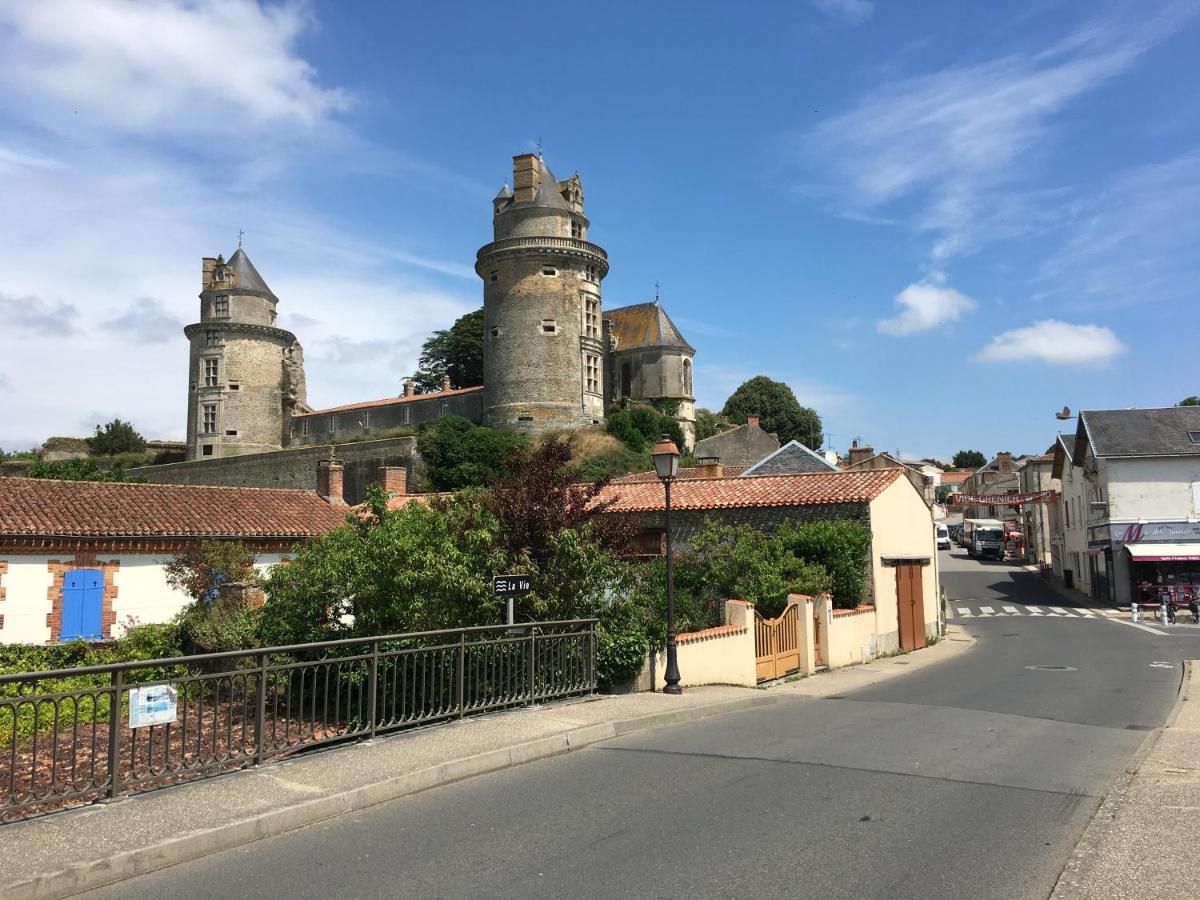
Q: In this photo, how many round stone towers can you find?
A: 2